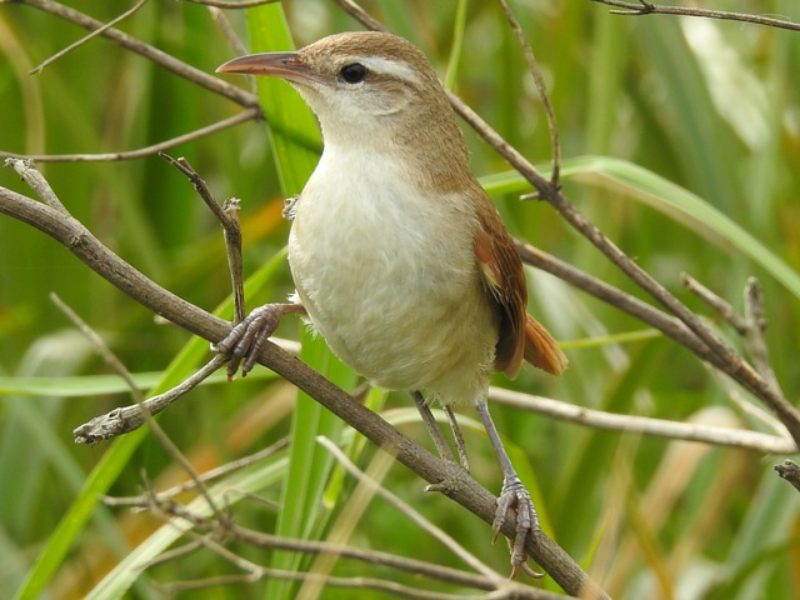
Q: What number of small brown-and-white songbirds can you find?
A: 1